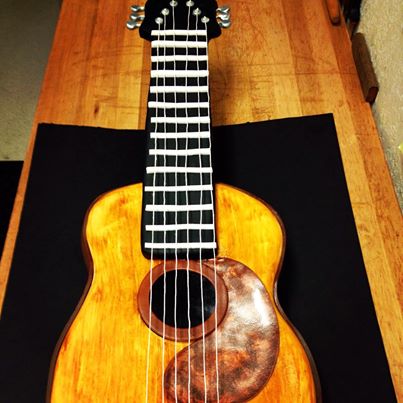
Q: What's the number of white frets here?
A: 14